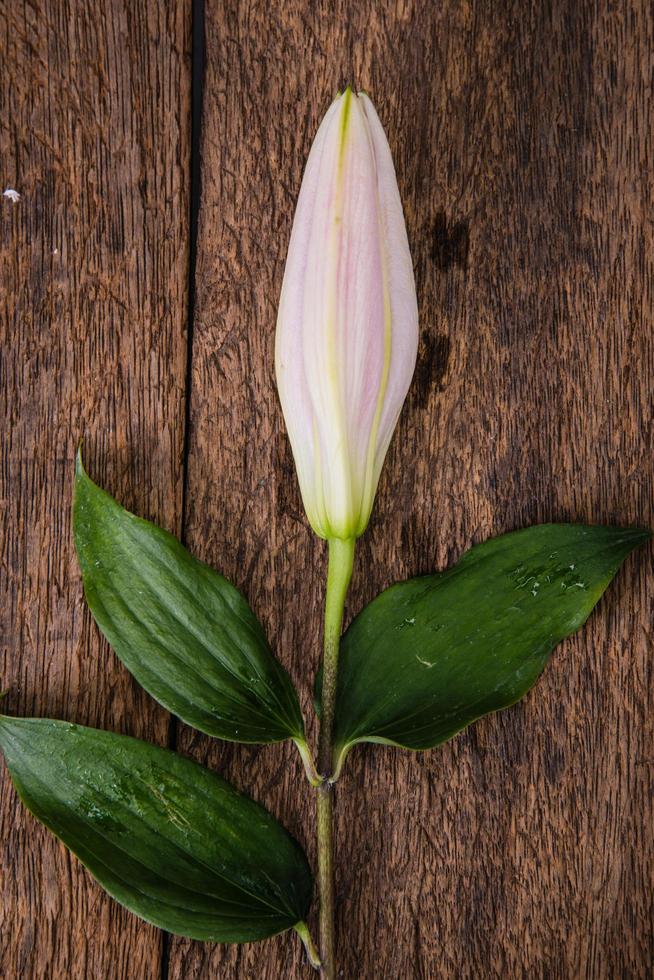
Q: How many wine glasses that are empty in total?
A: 0